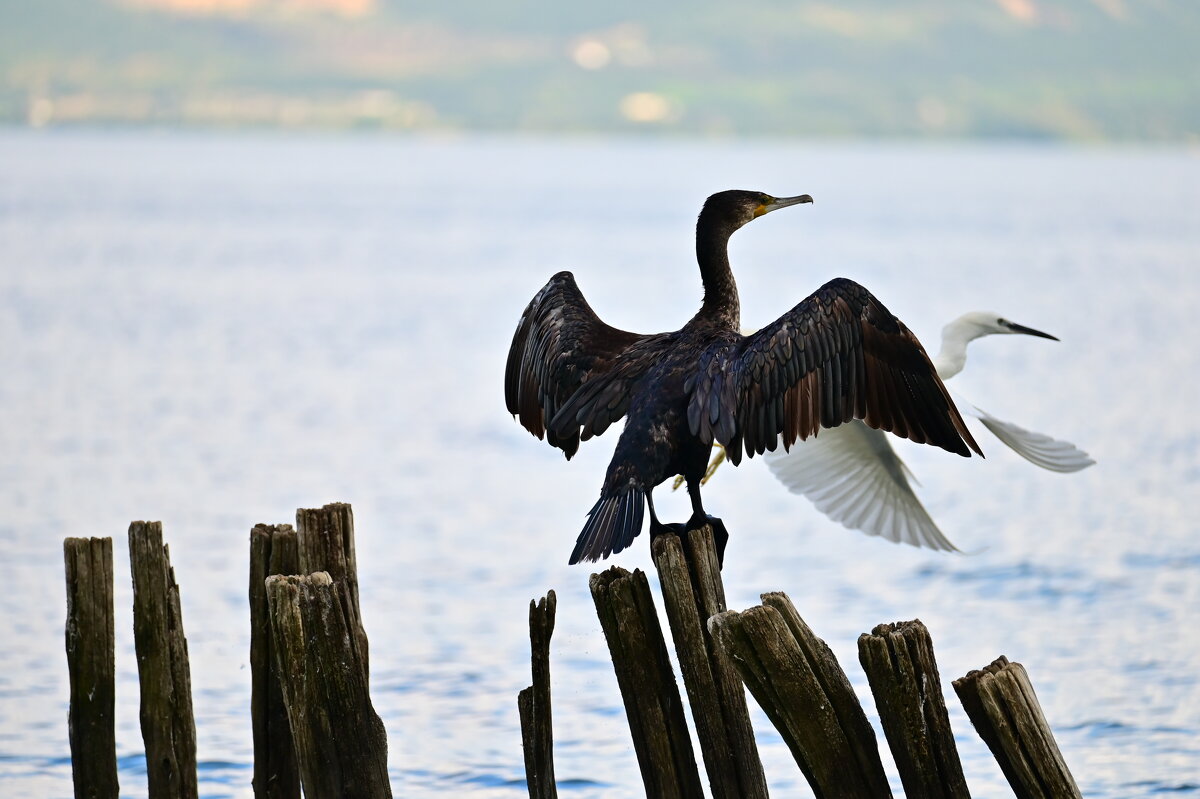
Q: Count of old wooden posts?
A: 11